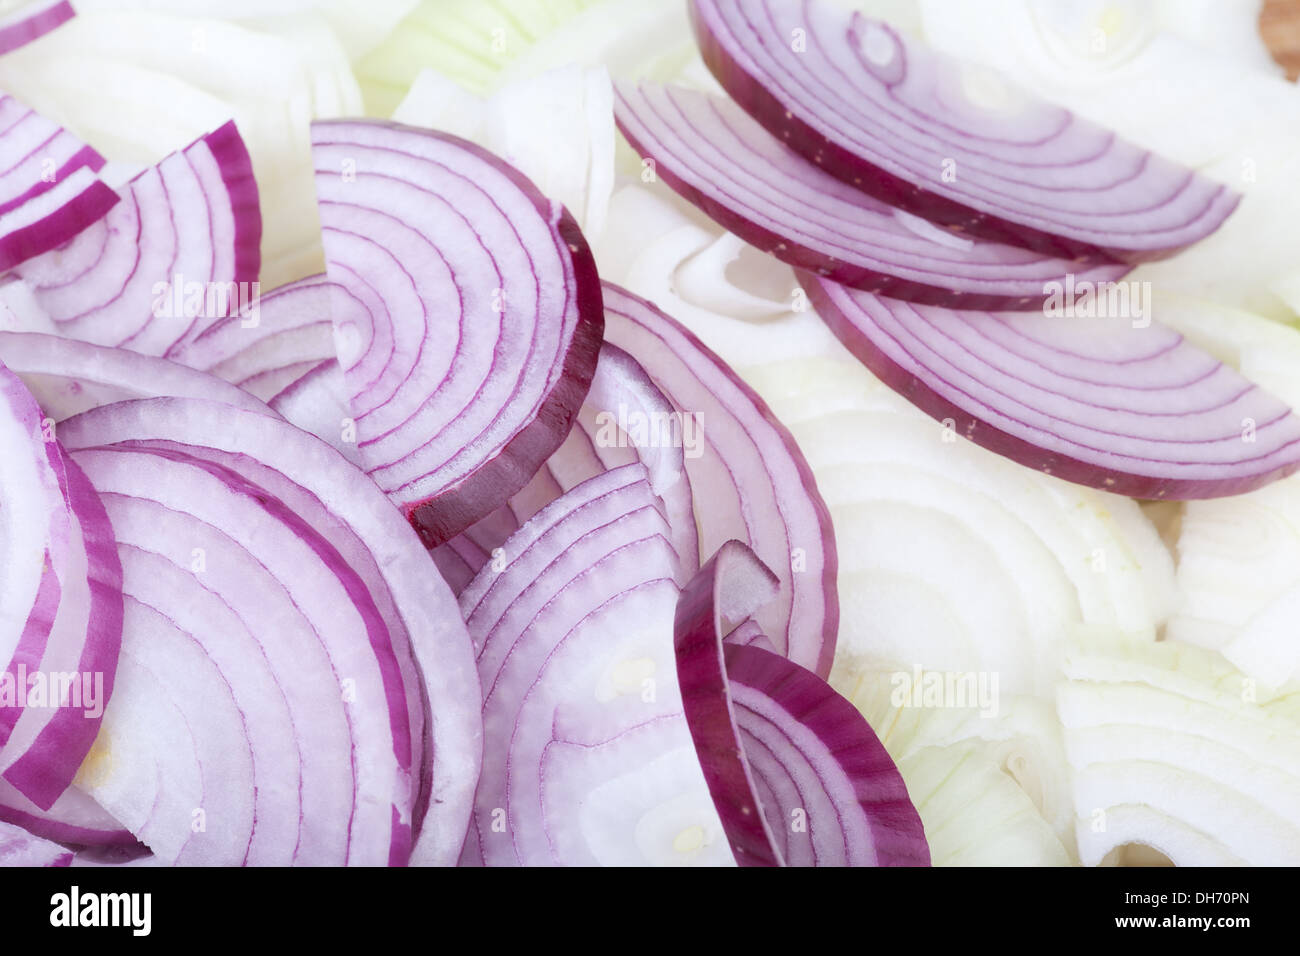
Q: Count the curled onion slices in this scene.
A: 1